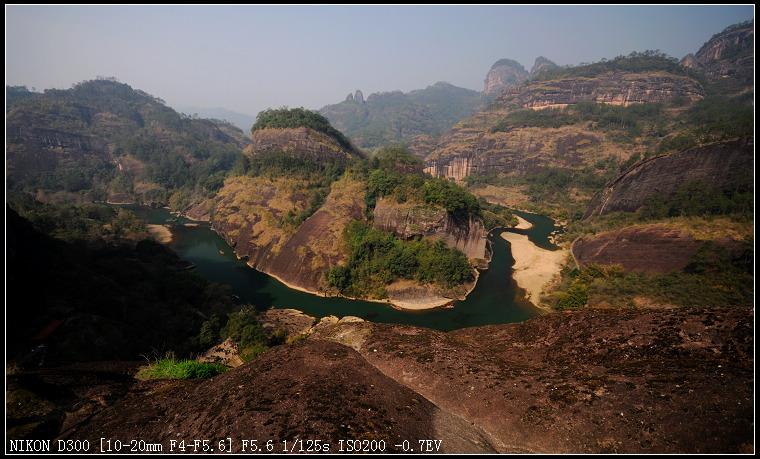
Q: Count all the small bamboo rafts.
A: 4